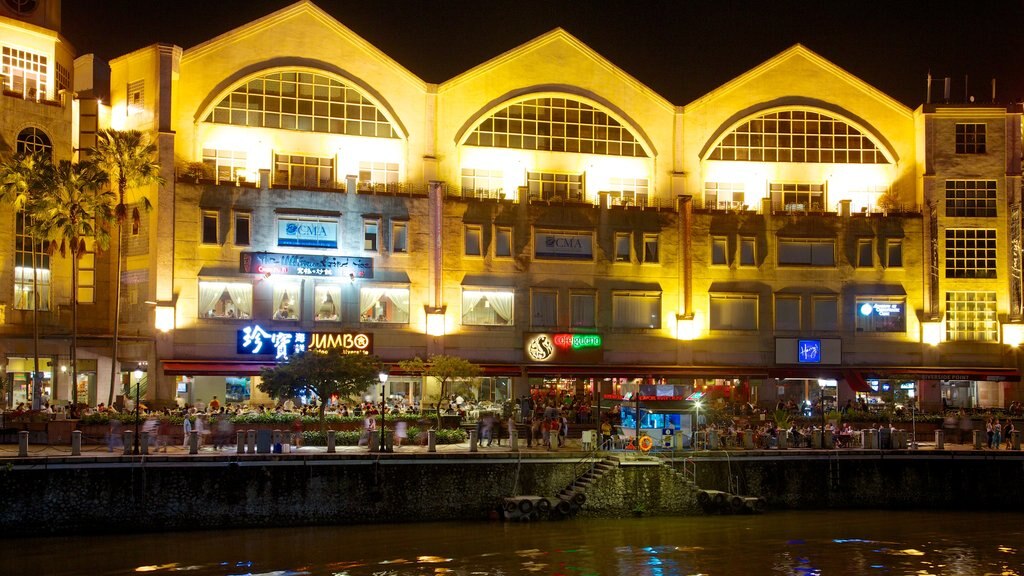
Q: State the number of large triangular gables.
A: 3